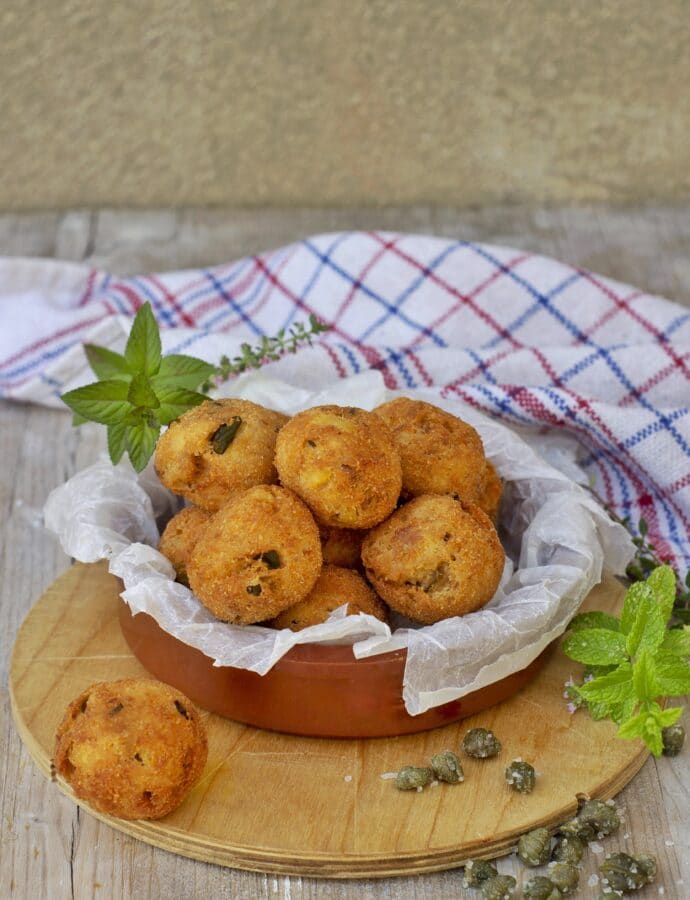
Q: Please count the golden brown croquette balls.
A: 10